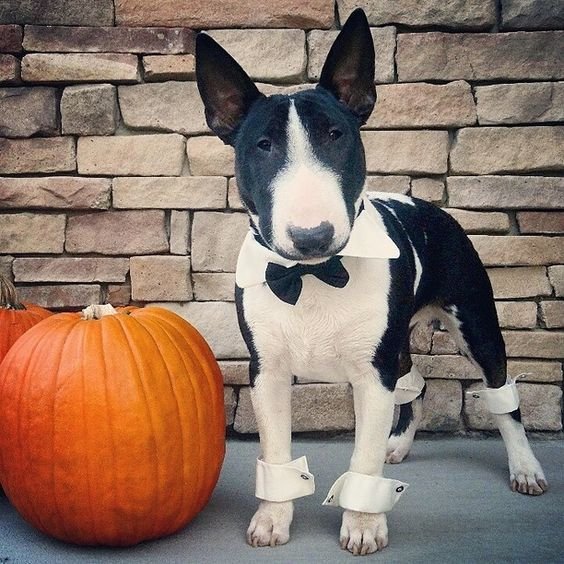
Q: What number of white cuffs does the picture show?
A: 4